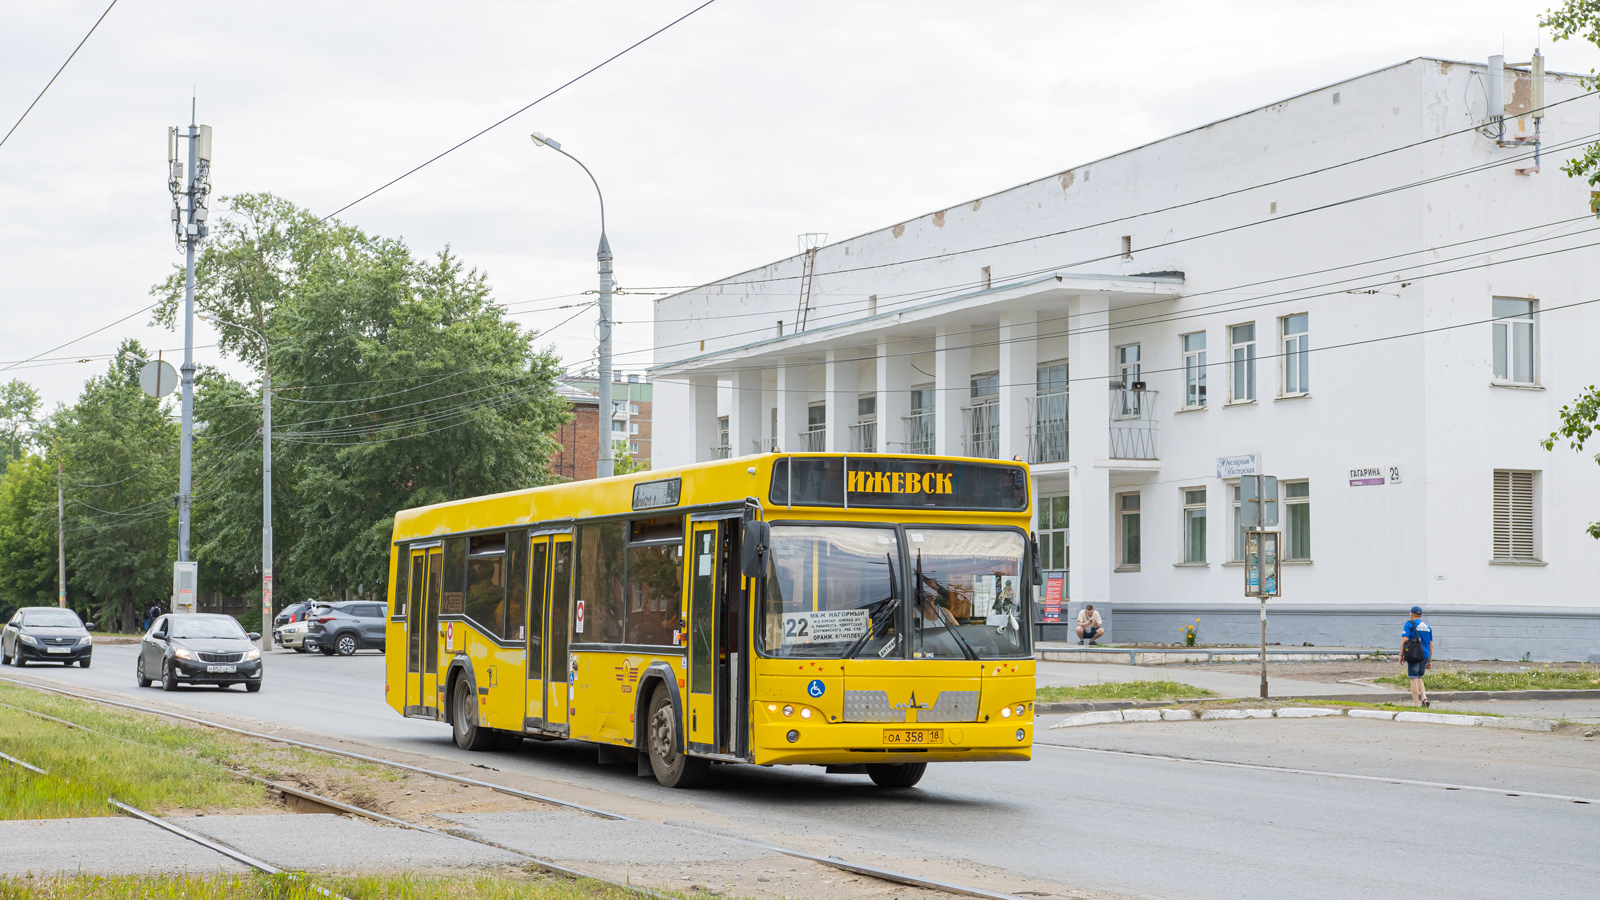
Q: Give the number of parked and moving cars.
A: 5